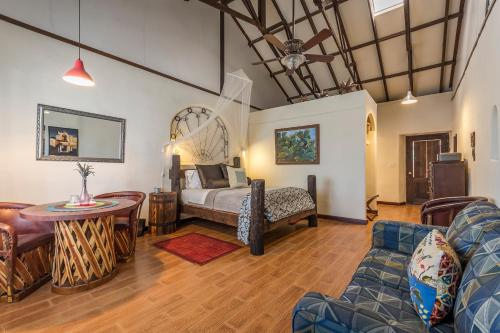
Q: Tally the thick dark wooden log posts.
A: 4